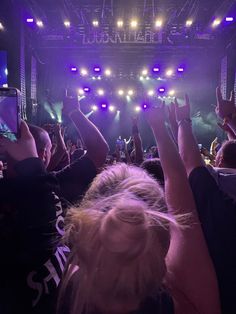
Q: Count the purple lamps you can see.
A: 10